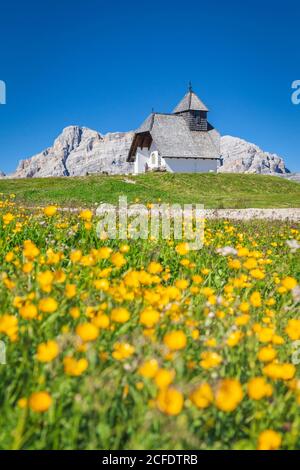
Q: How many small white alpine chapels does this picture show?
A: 1